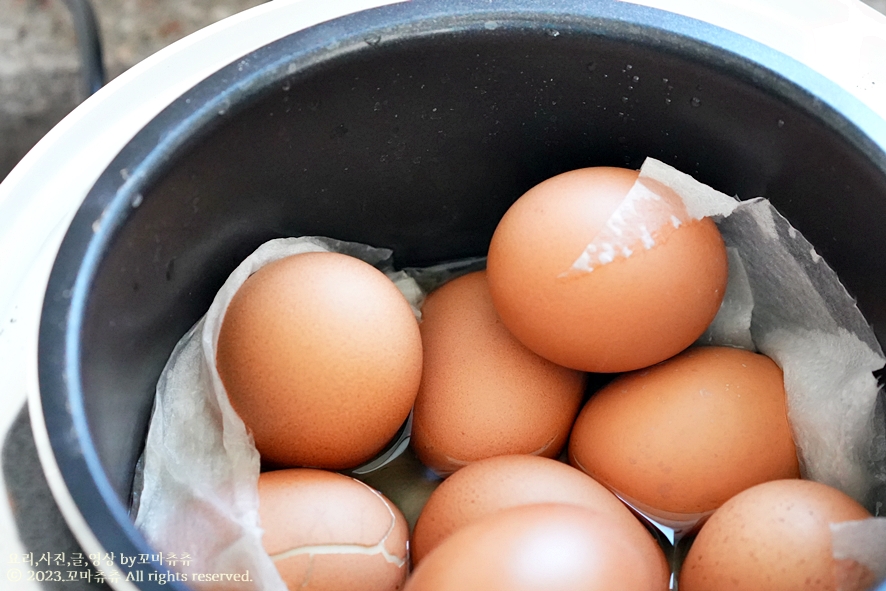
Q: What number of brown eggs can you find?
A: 8